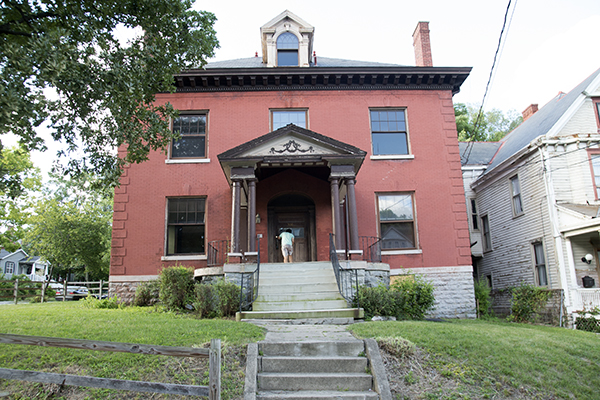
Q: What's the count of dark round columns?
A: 4